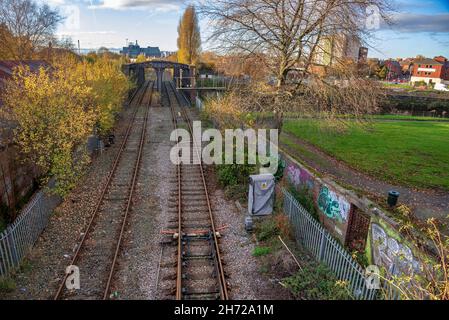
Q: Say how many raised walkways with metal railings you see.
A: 1